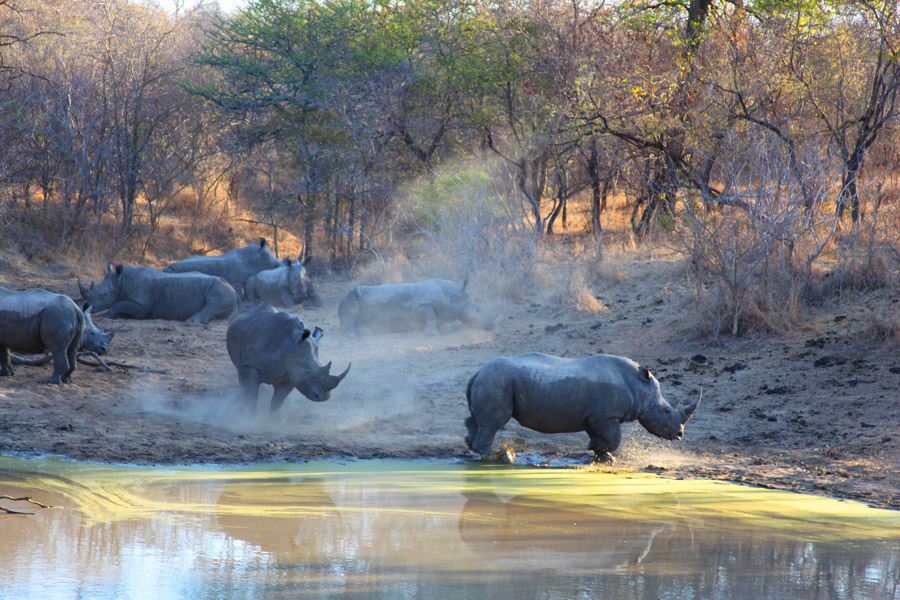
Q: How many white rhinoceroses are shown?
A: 8